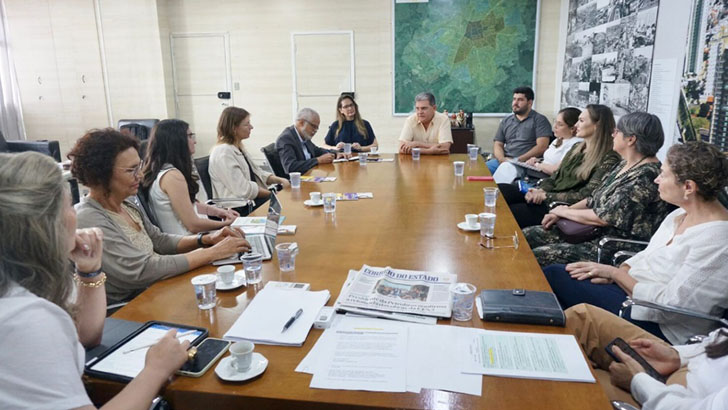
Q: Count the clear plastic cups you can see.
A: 14